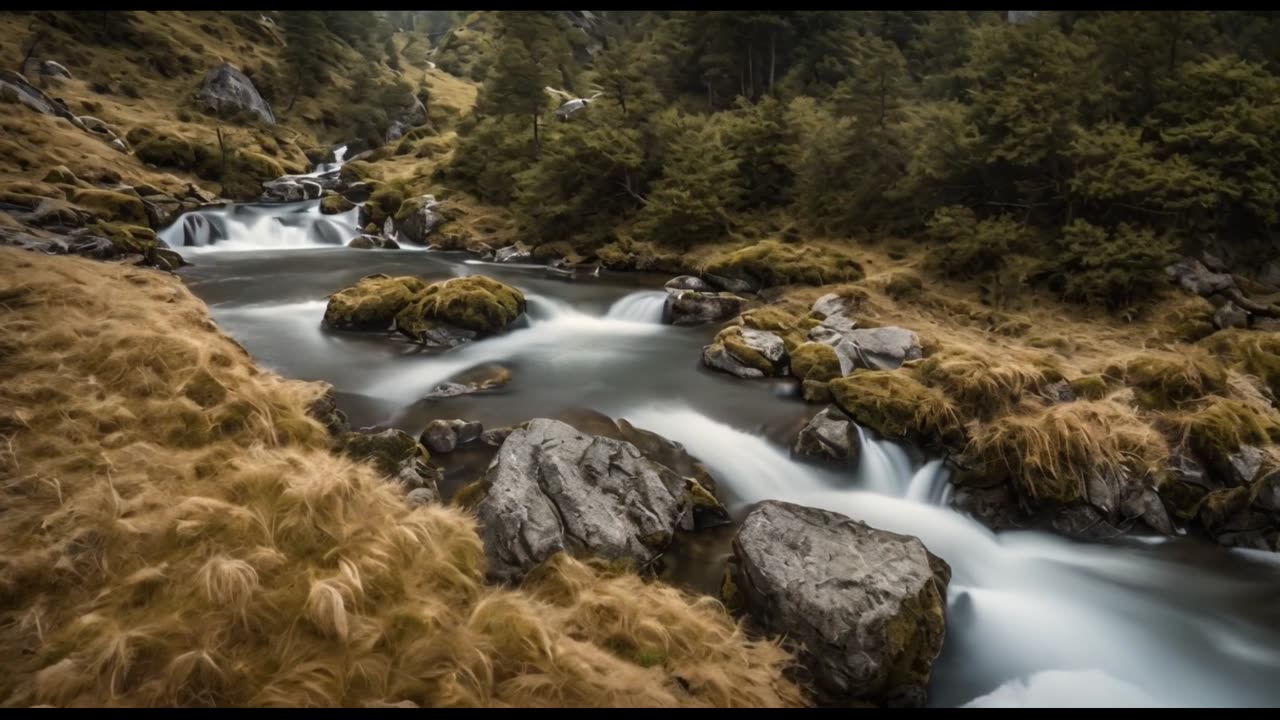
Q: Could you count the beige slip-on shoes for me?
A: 0